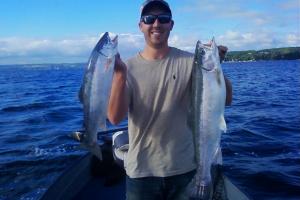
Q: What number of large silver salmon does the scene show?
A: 2